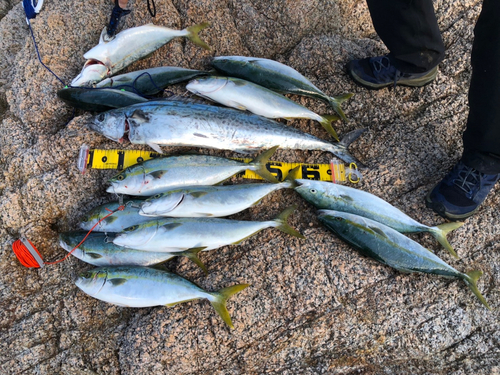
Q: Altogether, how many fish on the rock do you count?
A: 14